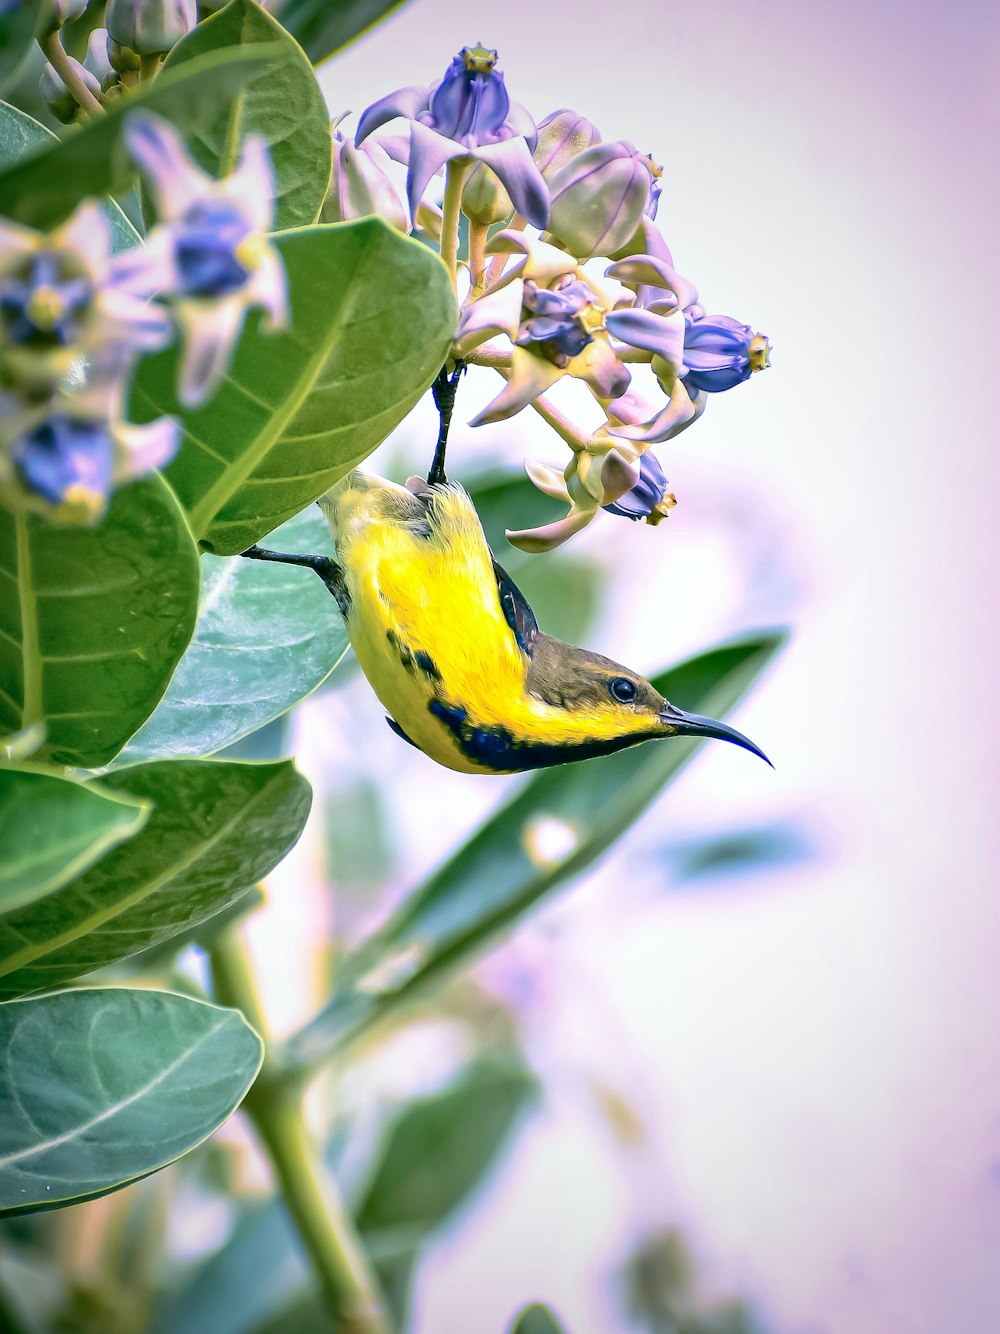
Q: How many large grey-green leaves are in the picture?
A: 2